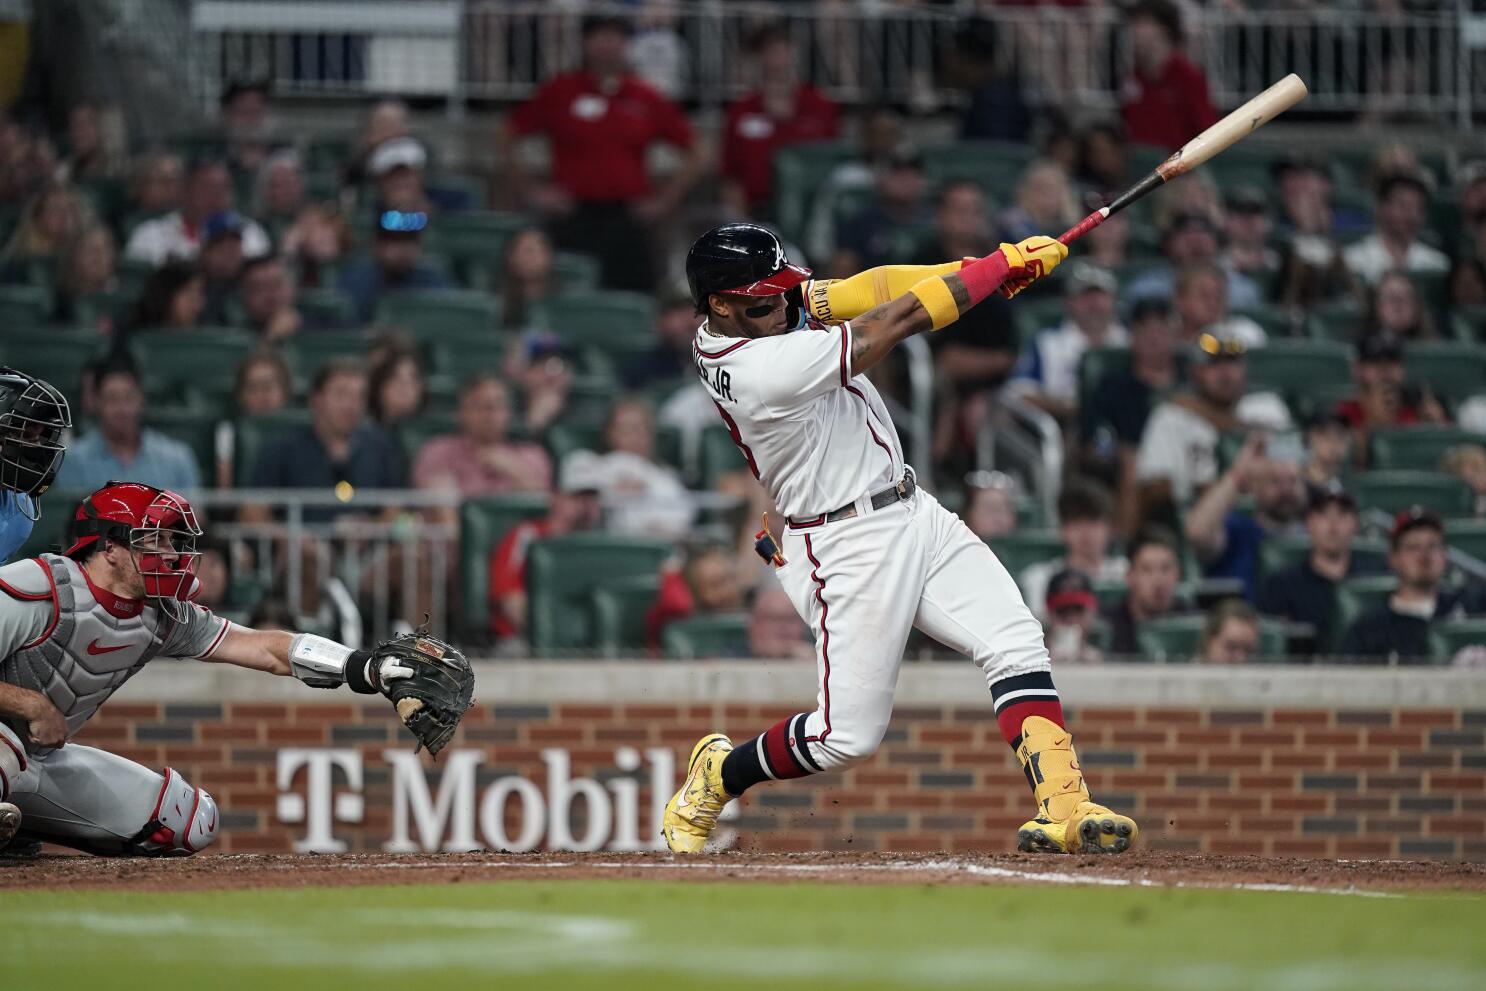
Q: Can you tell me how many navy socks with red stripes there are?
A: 2